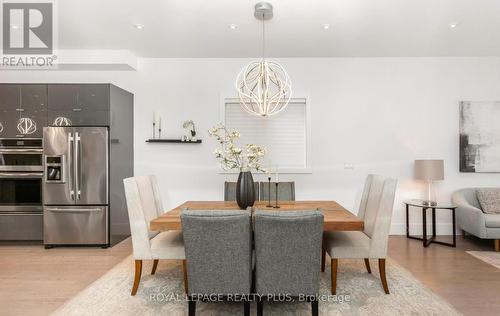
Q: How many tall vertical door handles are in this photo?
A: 2